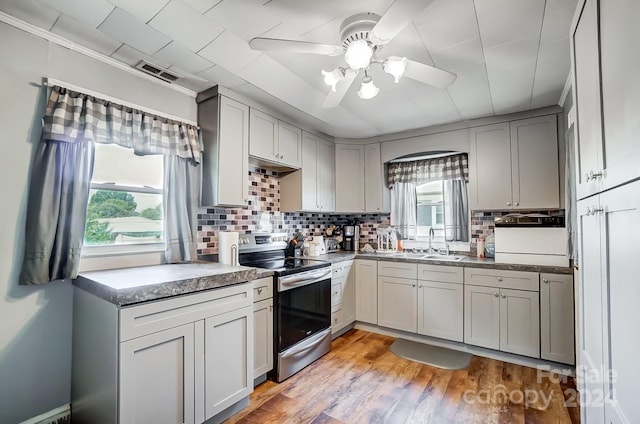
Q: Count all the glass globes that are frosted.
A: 4